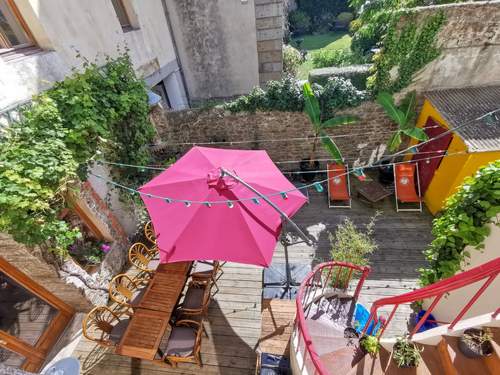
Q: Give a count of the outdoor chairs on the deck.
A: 9